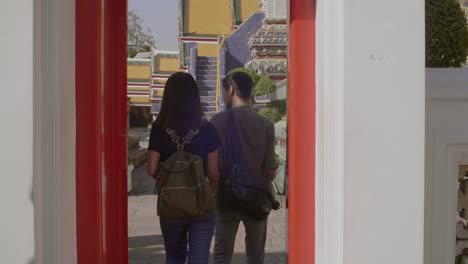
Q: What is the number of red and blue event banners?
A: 0